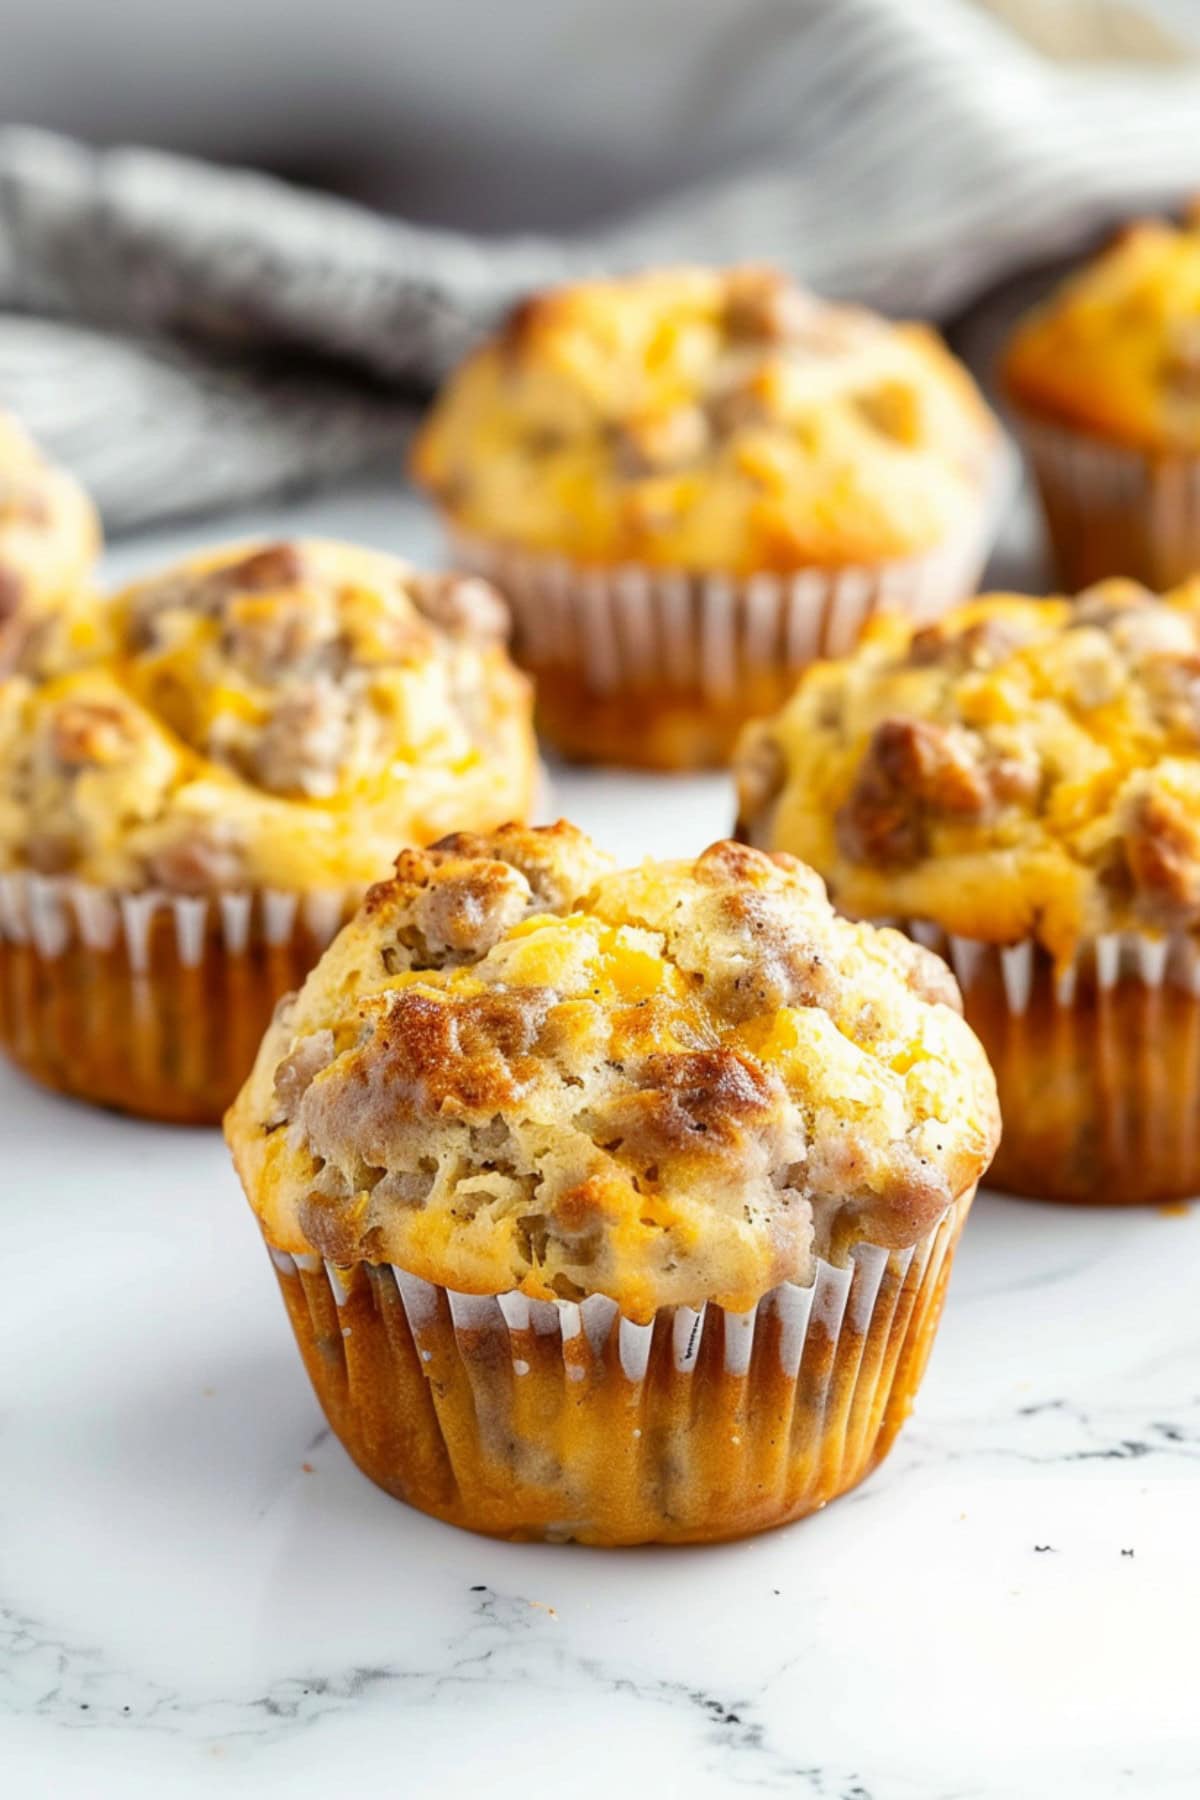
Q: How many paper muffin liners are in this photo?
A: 5